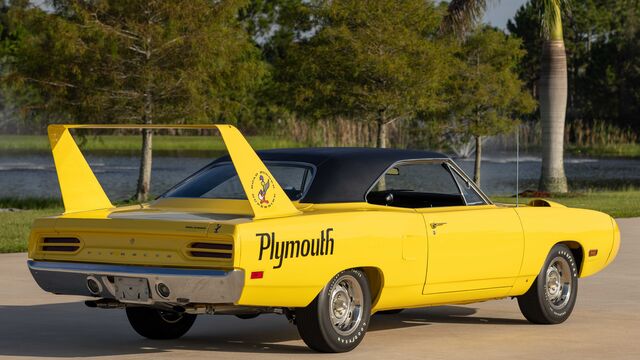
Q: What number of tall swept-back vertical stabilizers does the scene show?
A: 2